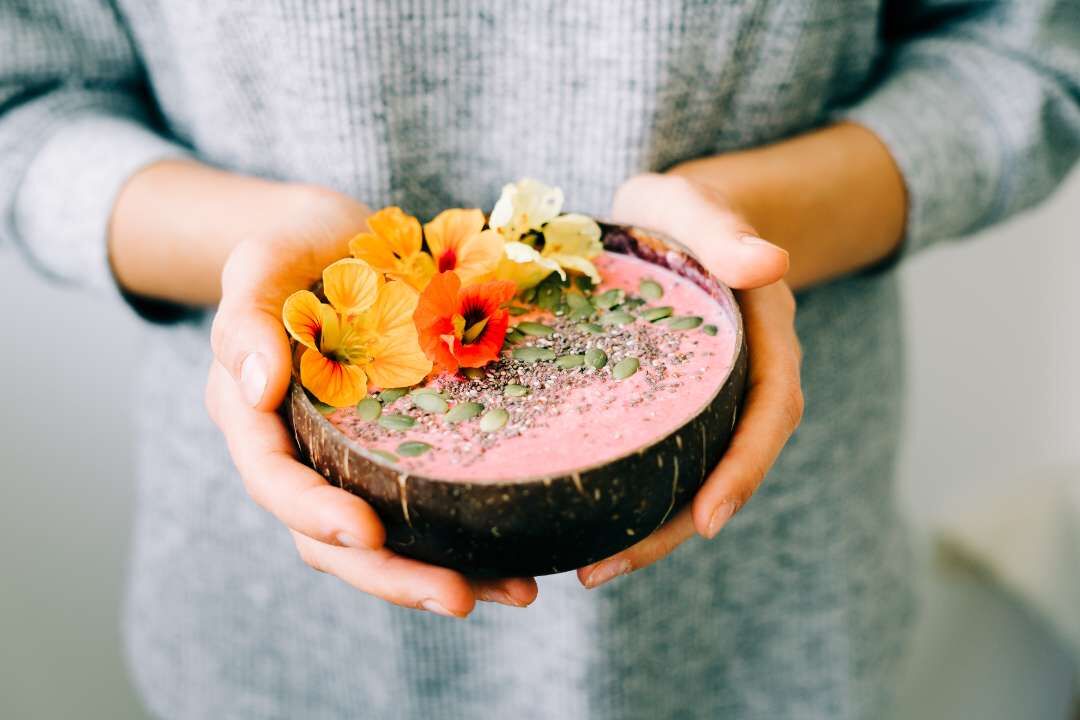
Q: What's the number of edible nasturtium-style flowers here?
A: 5